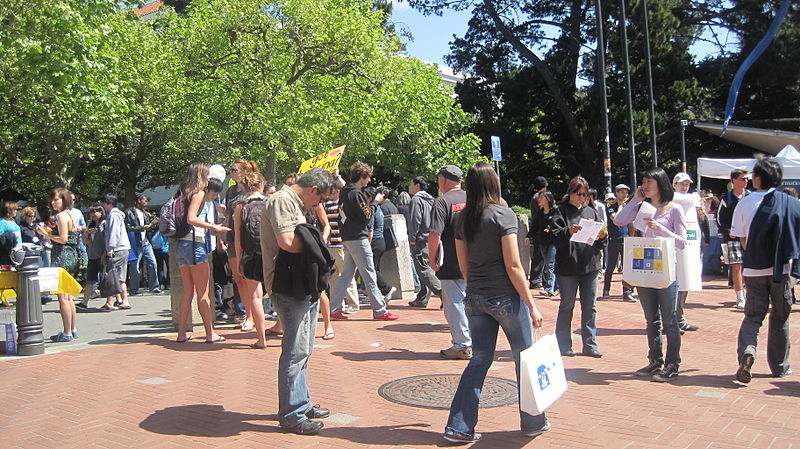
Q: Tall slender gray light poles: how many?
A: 3